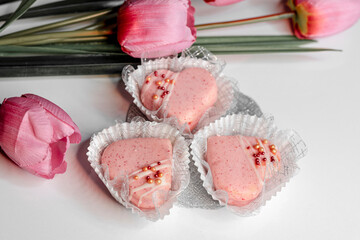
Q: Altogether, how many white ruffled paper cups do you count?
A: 3